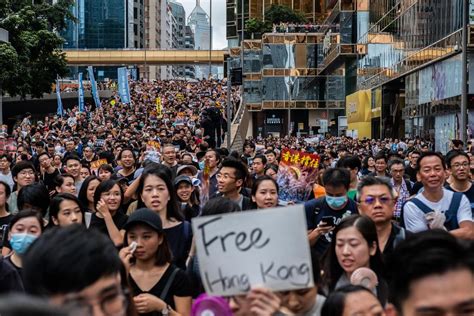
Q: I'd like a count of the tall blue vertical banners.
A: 4